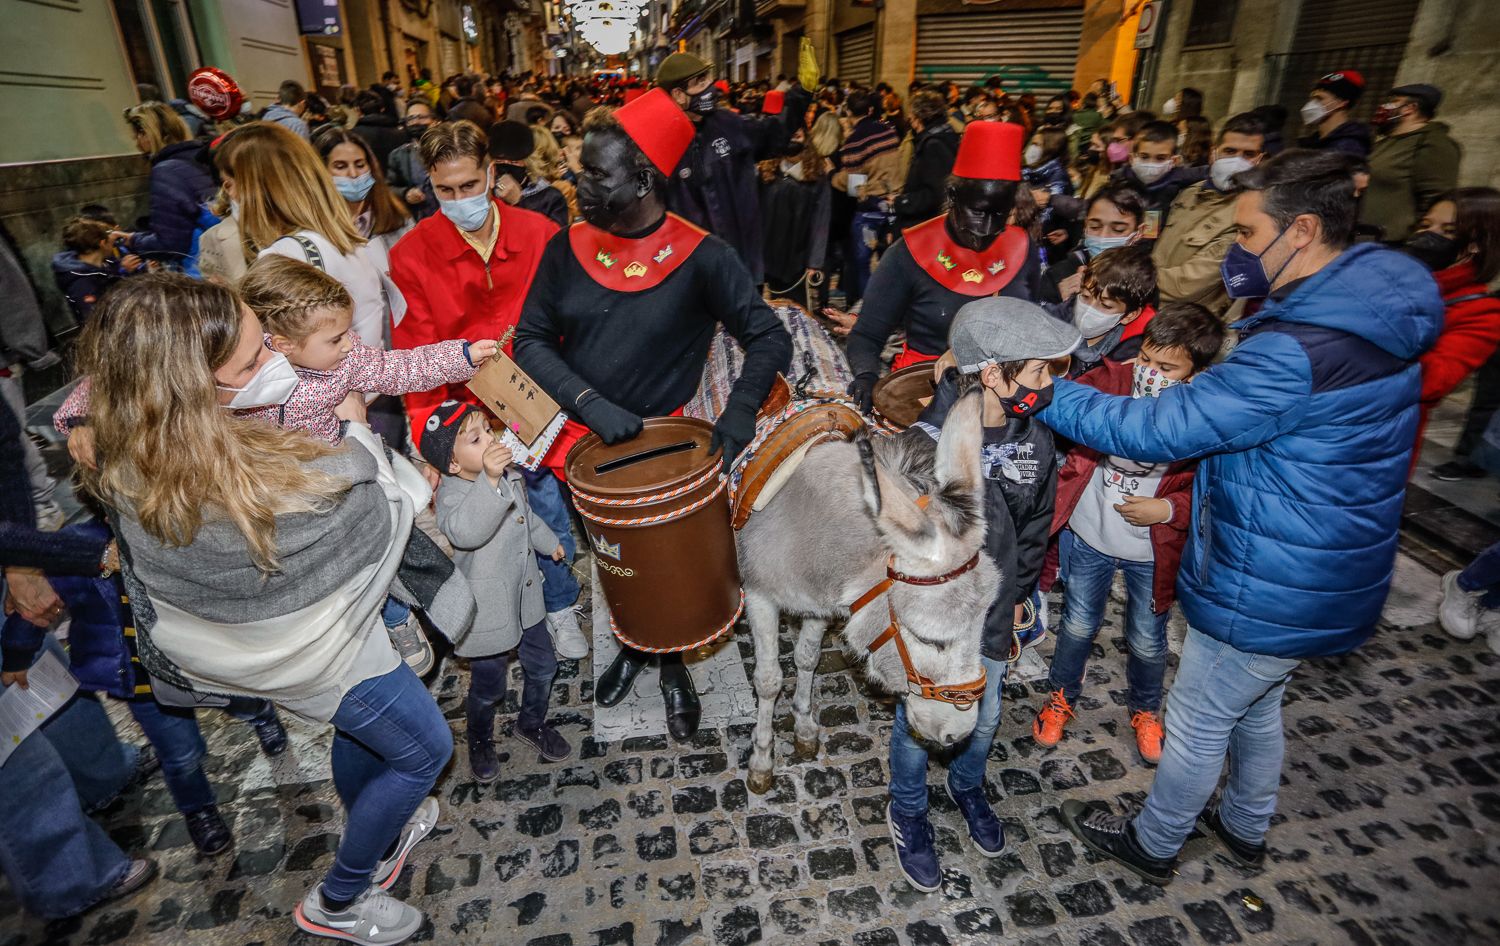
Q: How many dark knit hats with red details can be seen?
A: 2